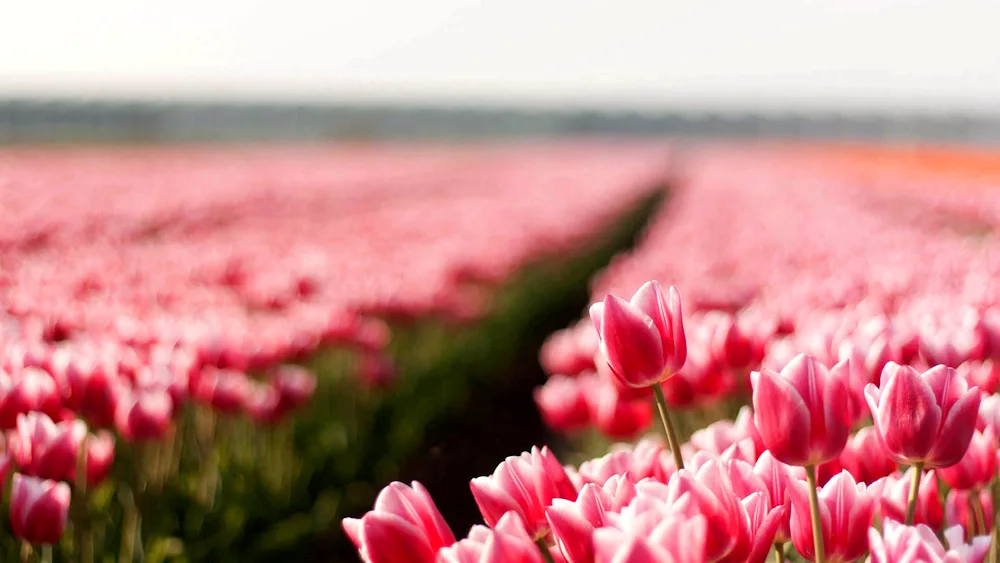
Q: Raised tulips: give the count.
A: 3